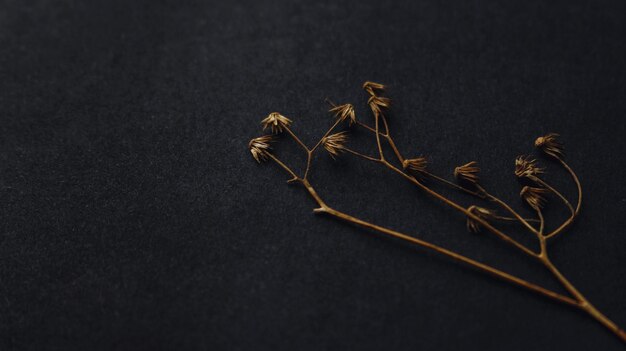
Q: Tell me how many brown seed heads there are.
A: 12